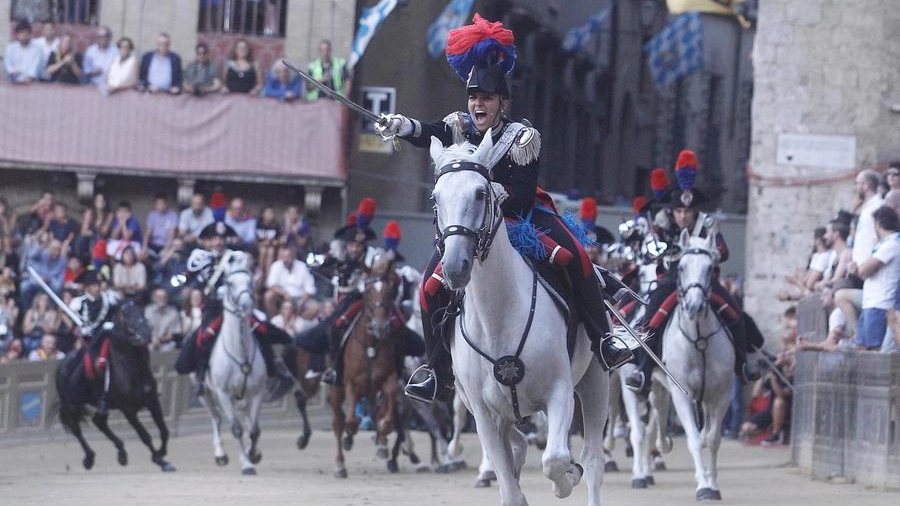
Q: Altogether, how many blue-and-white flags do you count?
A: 4